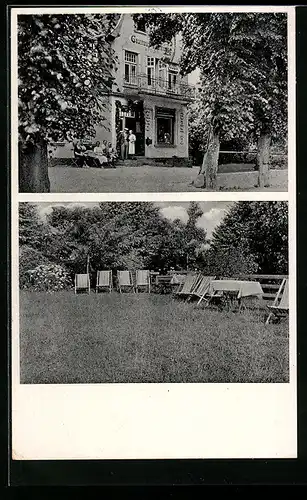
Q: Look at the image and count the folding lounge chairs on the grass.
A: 7